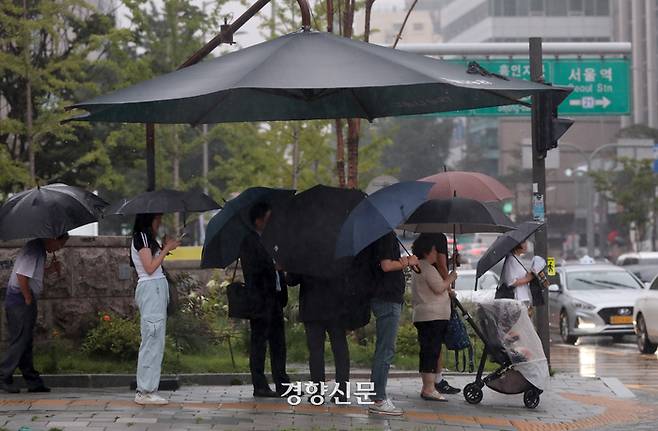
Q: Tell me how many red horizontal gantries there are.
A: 0